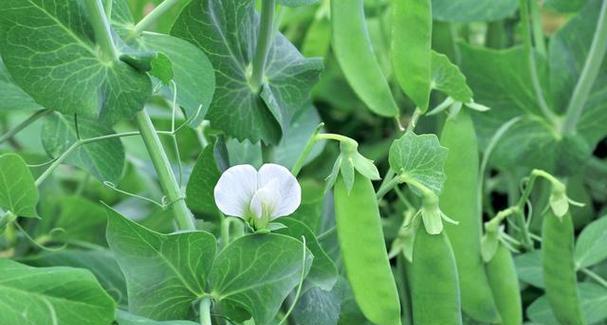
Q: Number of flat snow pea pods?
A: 7